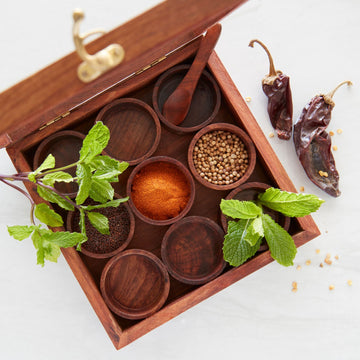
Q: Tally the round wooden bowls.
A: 9